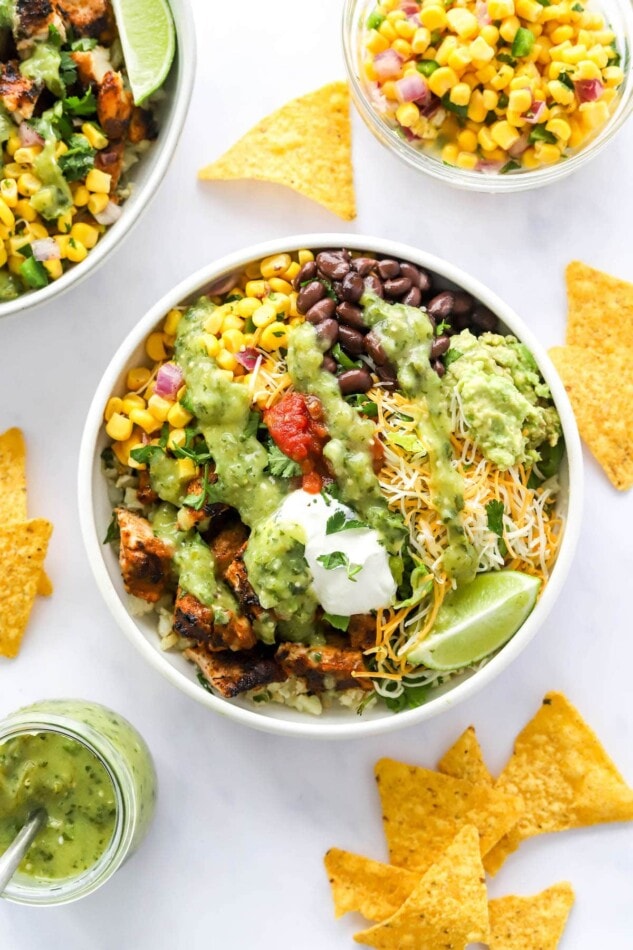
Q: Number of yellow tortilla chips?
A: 11